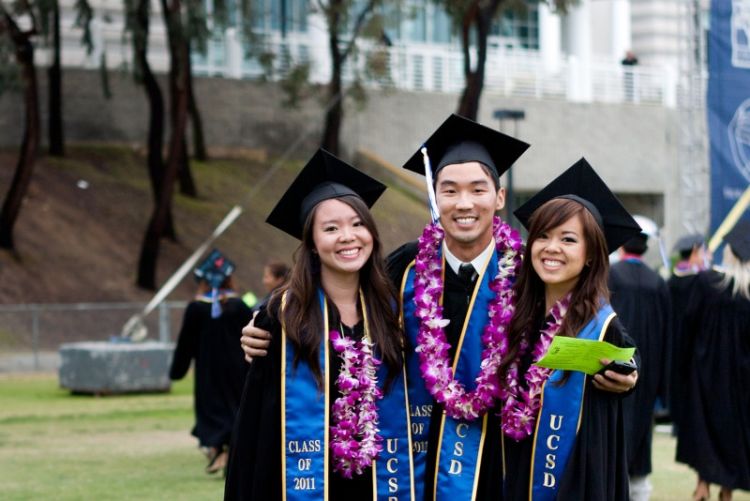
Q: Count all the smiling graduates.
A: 3